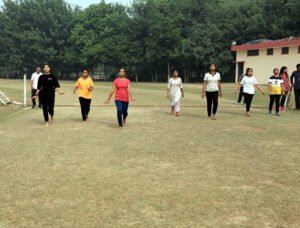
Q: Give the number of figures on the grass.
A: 11